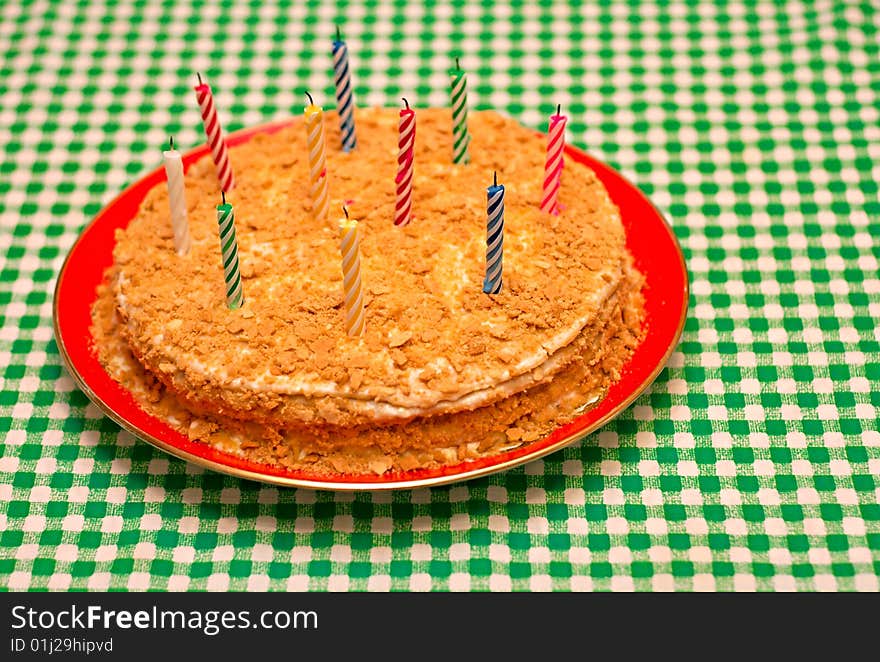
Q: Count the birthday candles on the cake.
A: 10